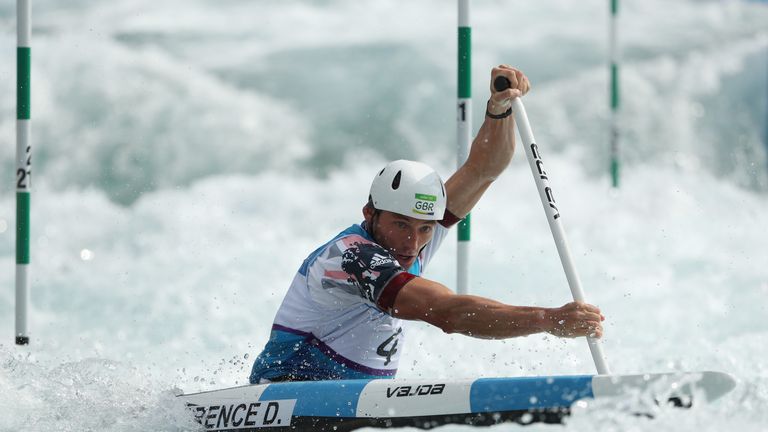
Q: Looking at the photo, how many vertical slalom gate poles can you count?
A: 3